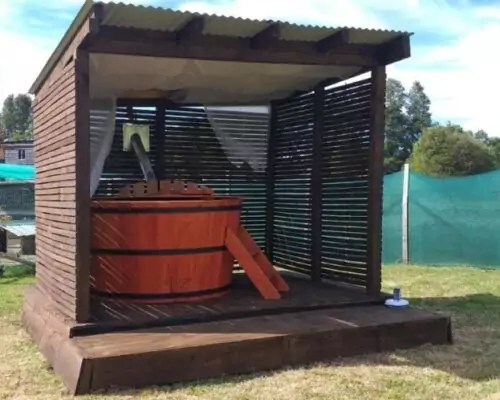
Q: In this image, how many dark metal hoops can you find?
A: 3